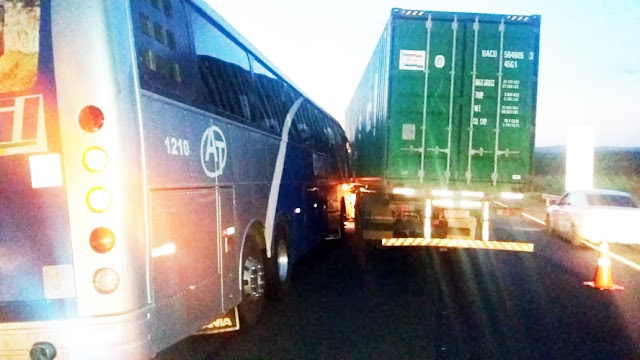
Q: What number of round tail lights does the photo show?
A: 5